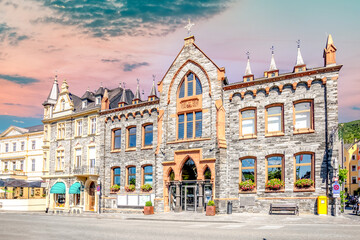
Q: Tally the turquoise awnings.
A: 2